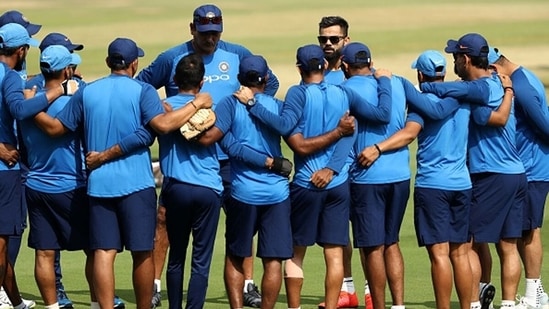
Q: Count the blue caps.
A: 12